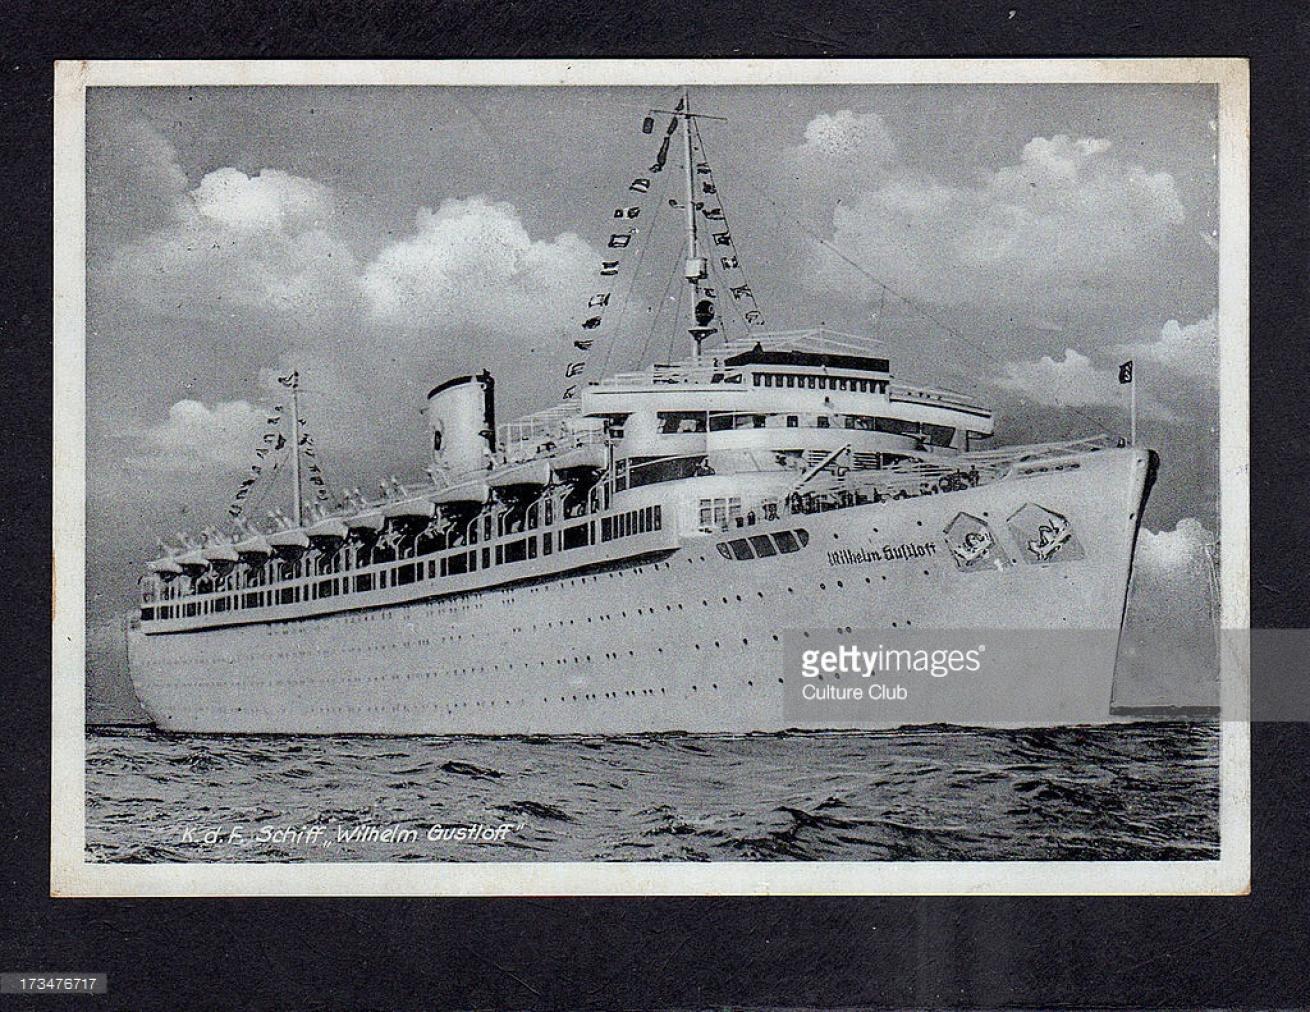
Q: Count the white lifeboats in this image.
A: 11